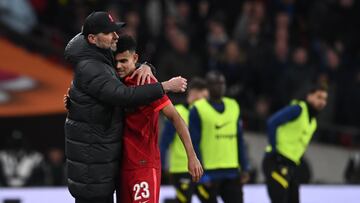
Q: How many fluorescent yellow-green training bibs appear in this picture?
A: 3